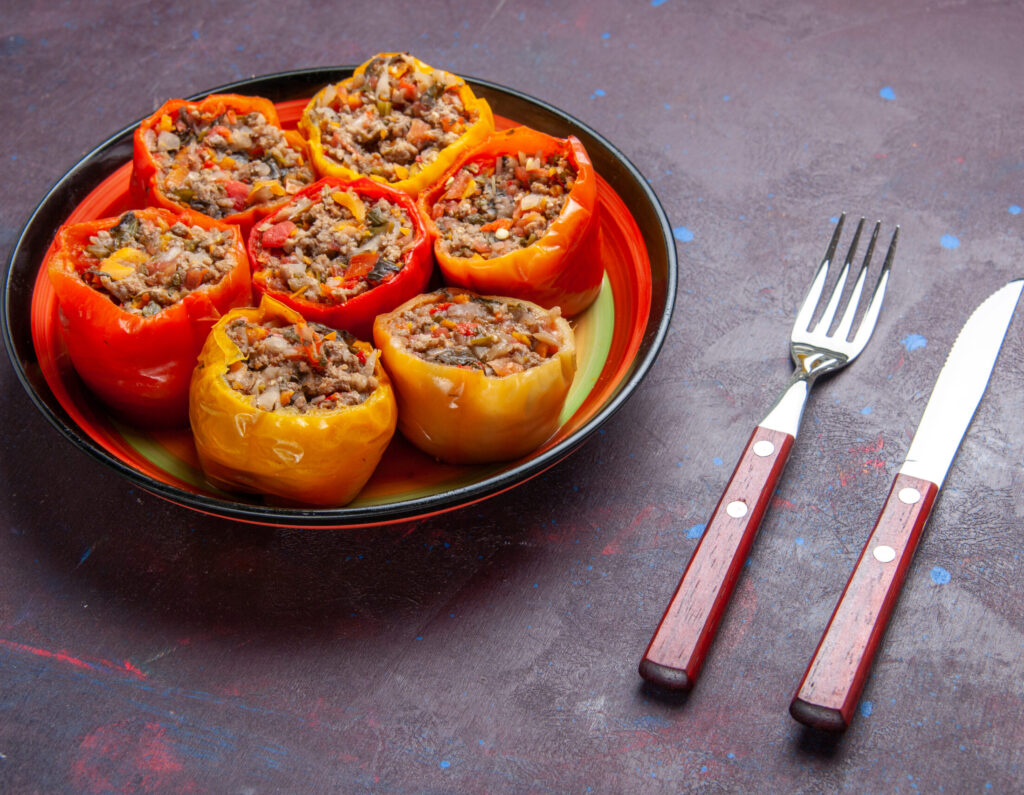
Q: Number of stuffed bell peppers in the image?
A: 7